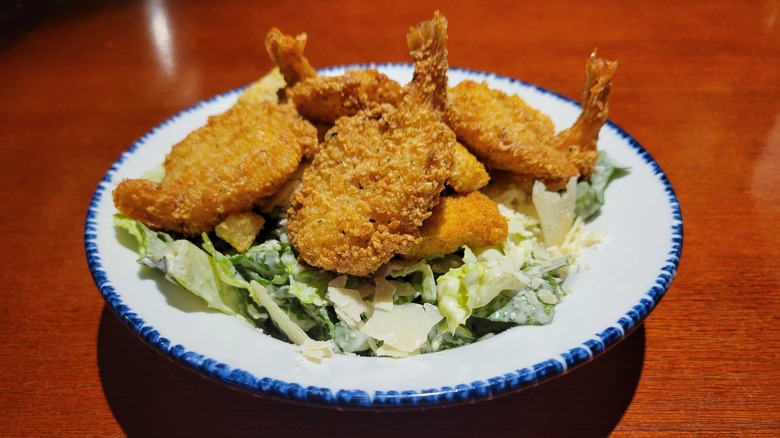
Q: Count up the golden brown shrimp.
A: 4